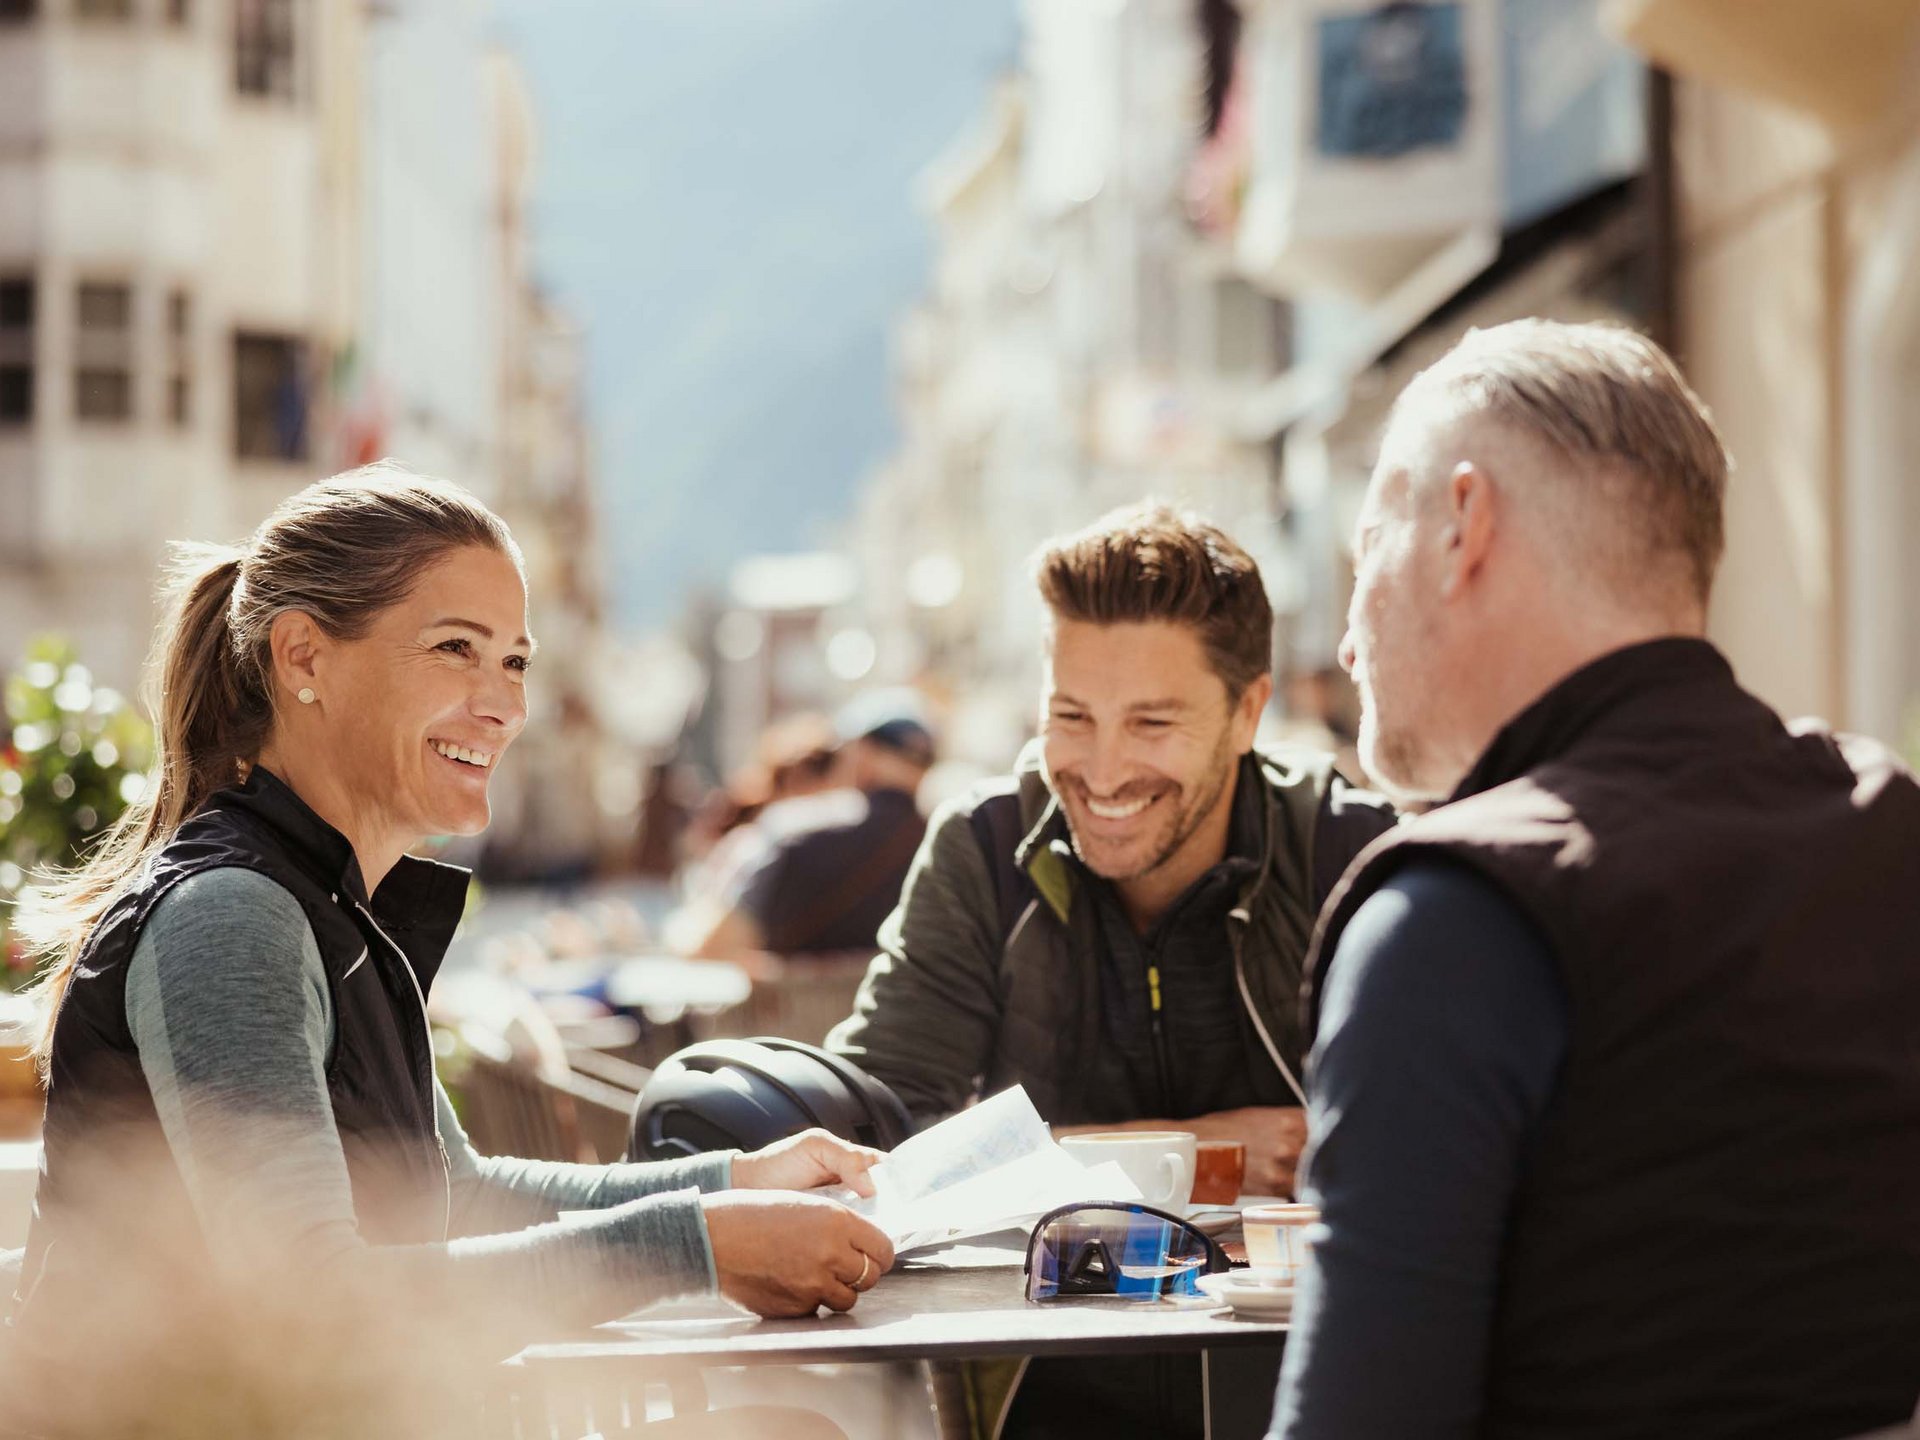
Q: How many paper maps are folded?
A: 1